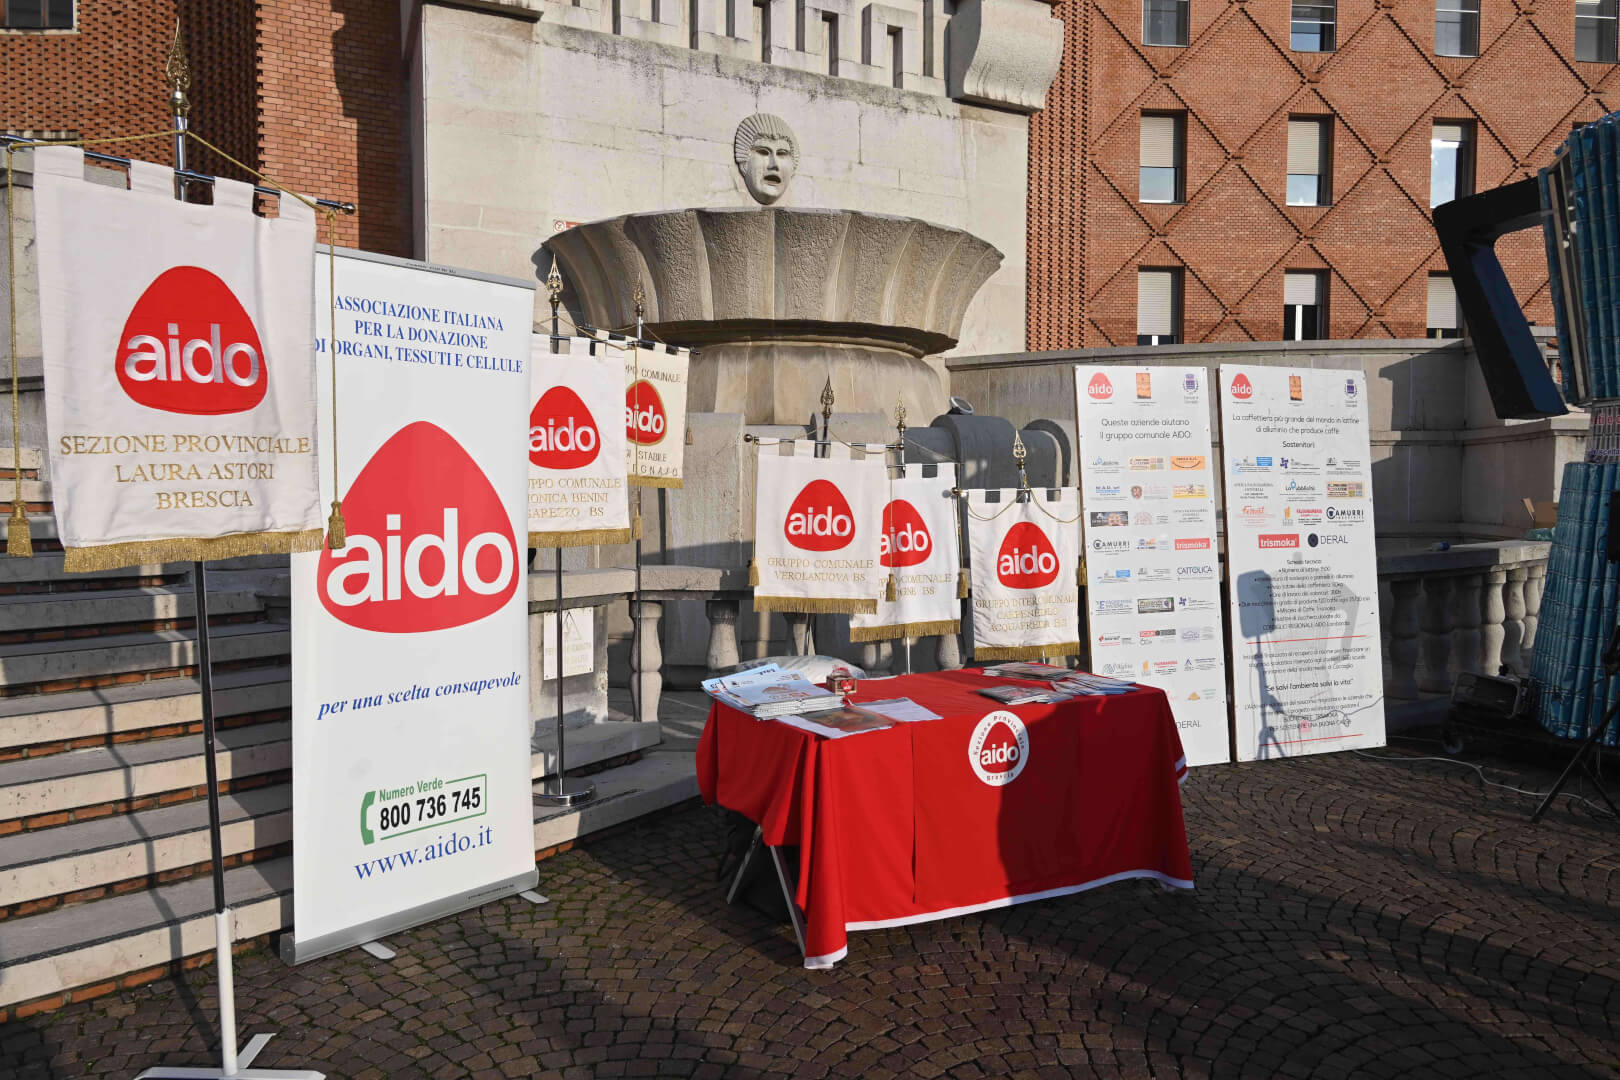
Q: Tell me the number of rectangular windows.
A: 11